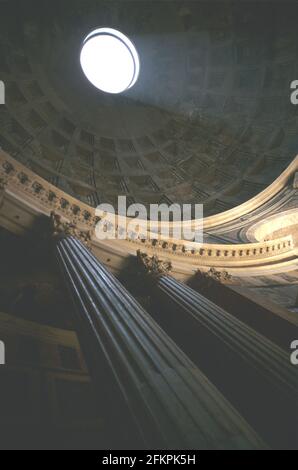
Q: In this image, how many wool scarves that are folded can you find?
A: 0